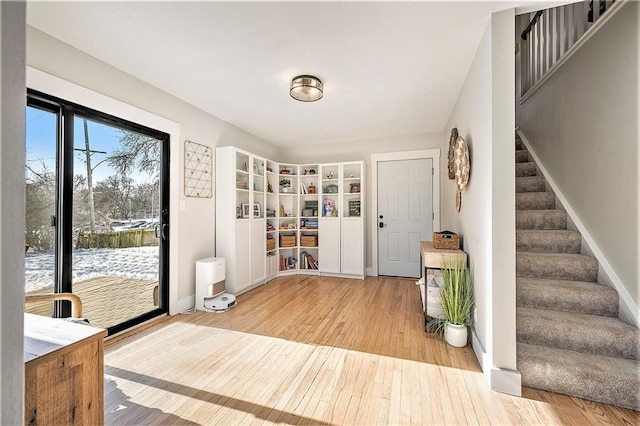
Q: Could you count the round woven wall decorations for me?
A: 3